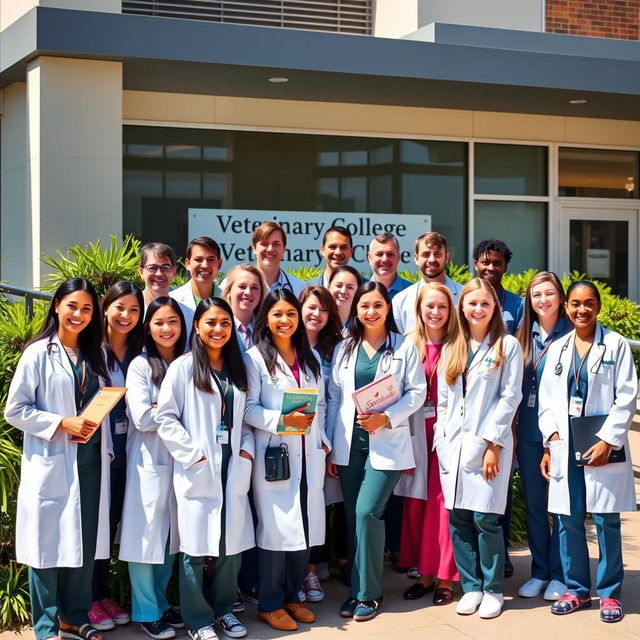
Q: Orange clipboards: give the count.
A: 1